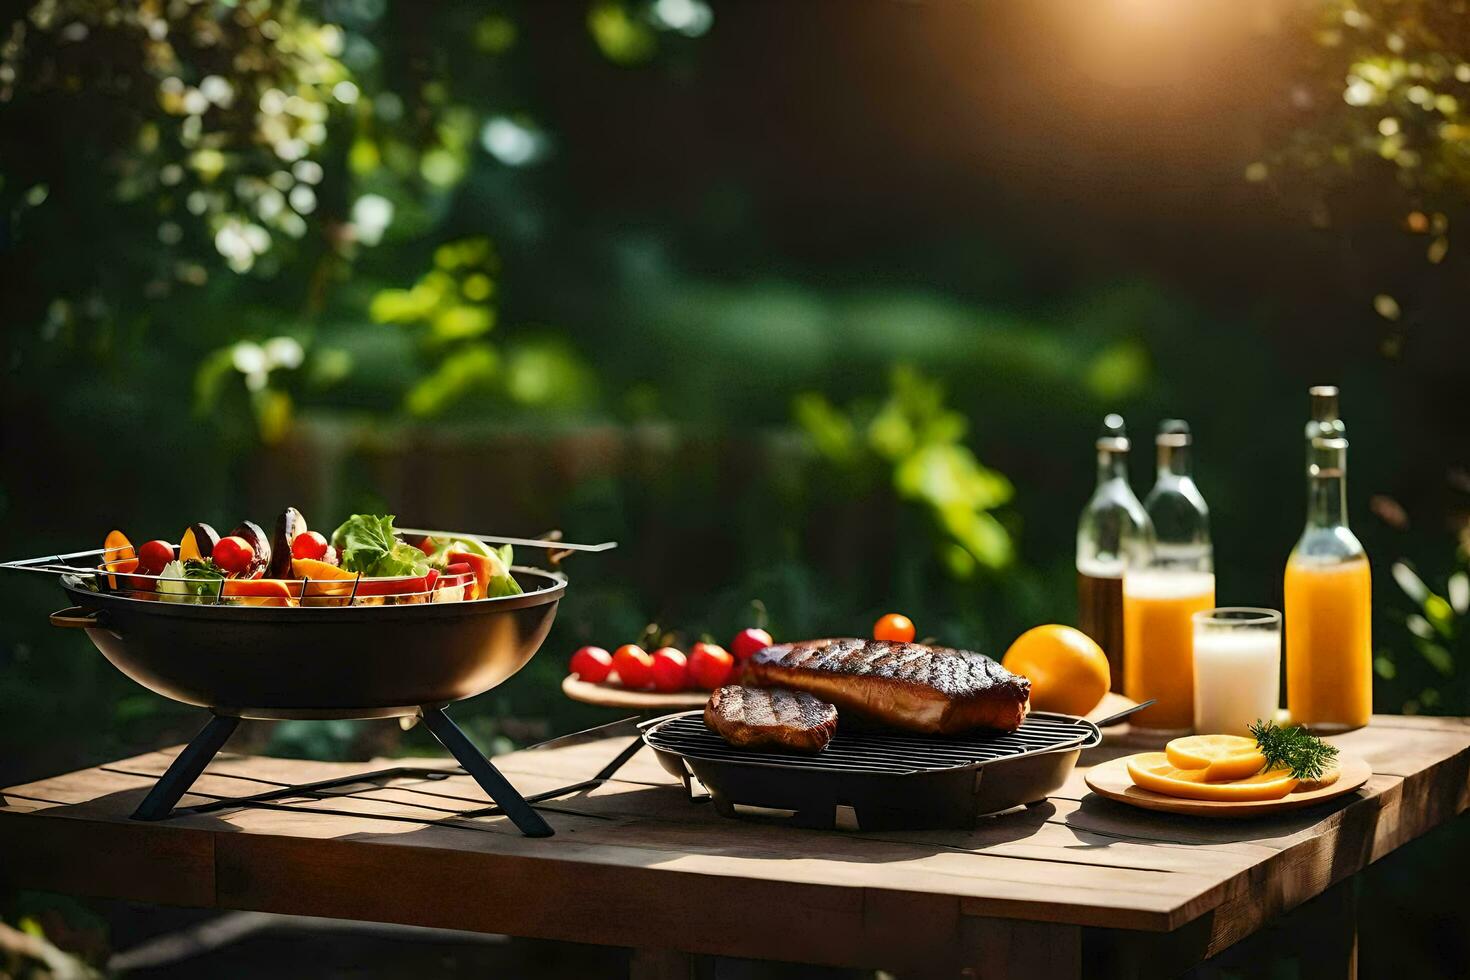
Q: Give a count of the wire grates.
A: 2